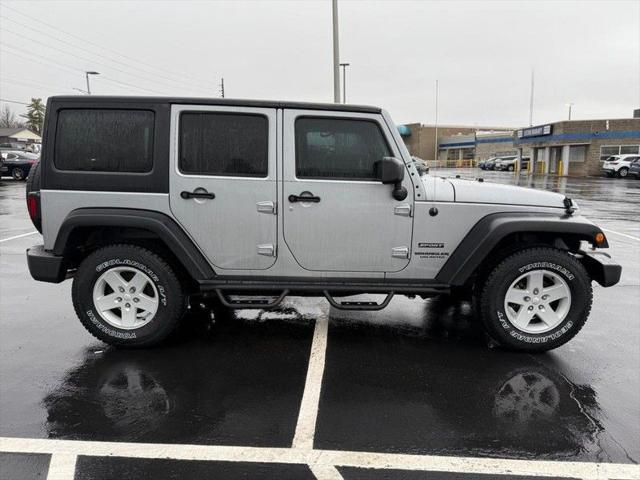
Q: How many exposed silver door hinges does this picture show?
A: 4